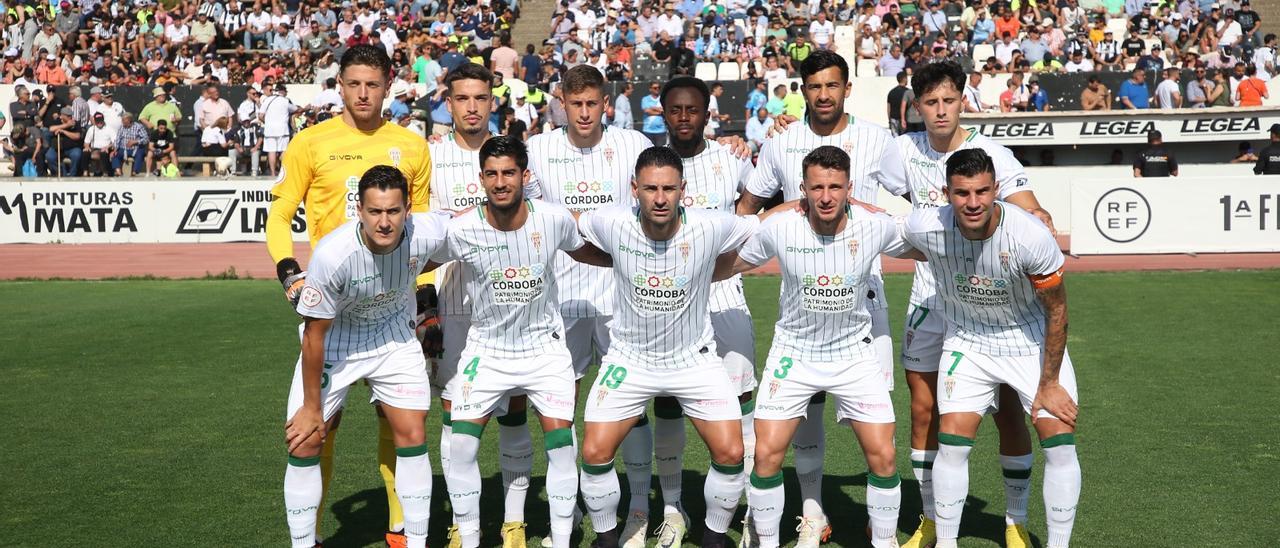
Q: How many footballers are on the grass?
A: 11